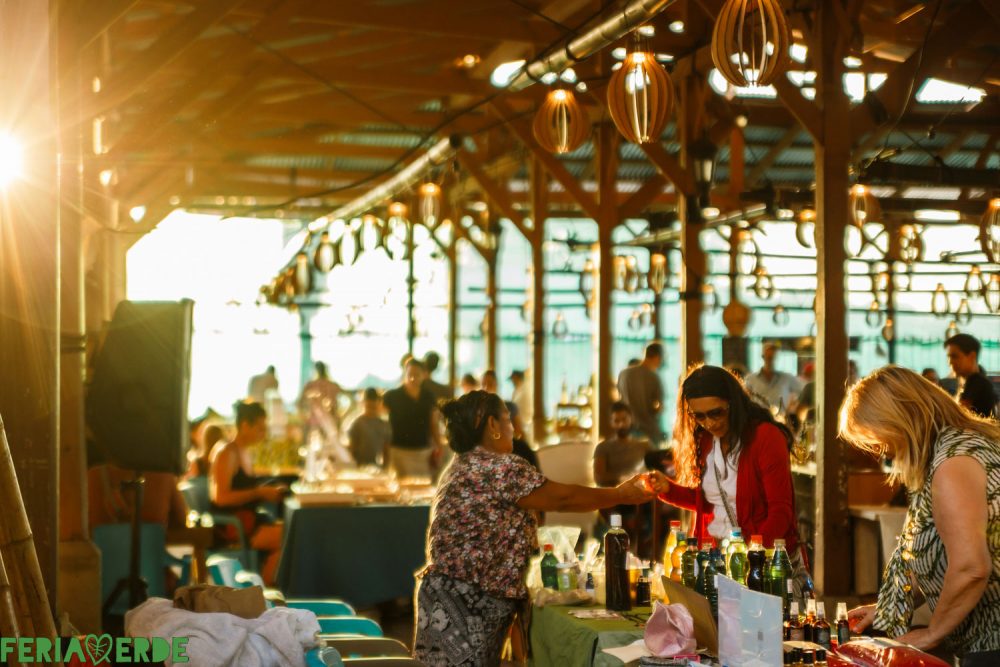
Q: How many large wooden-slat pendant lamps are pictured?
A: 3